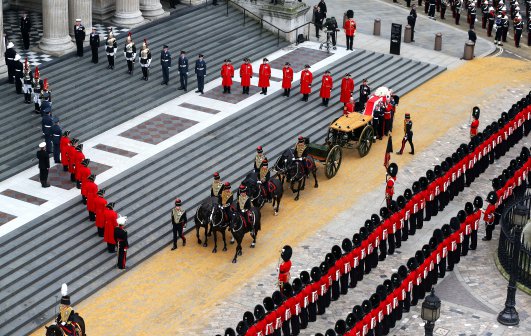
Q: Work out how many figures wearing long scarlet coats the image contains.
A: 14